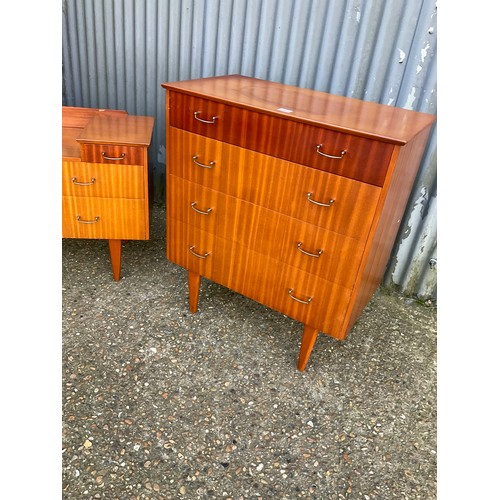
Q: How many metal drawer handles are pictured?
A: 11